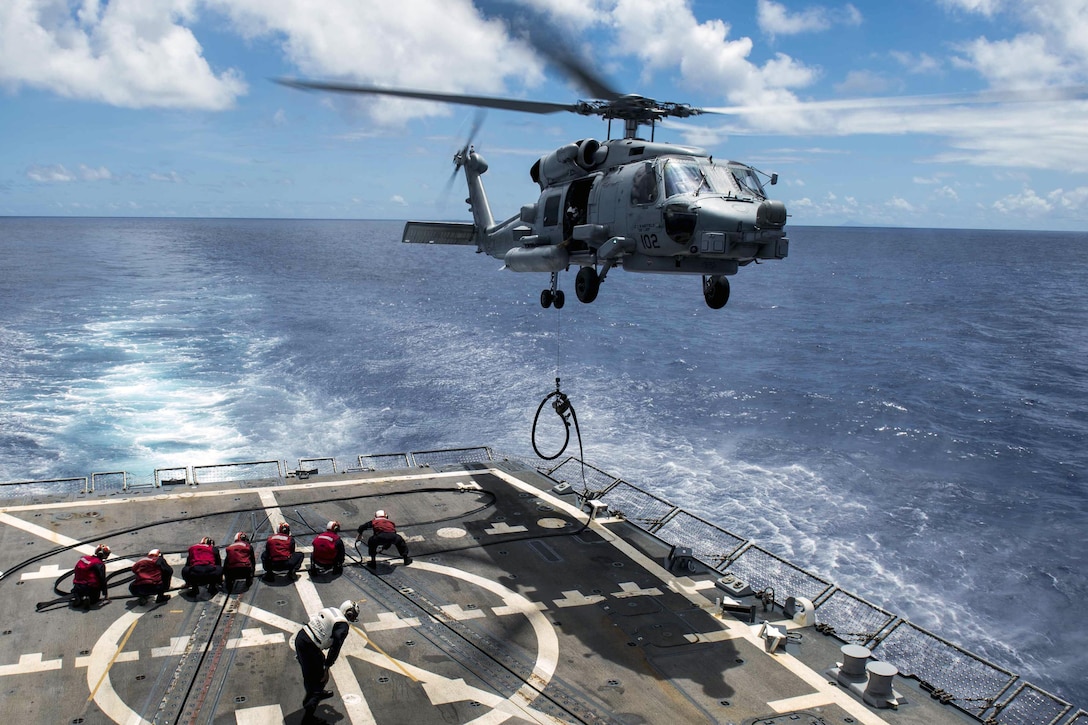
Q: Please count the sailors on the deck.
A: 8